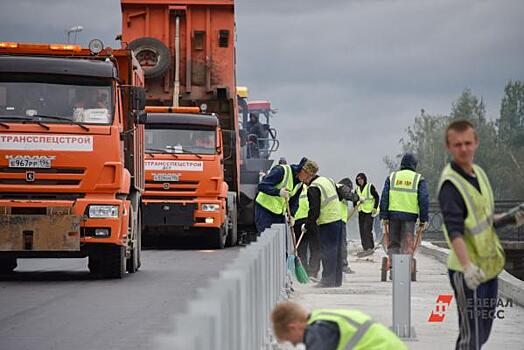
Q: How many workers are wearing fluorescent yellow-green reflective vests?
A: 8